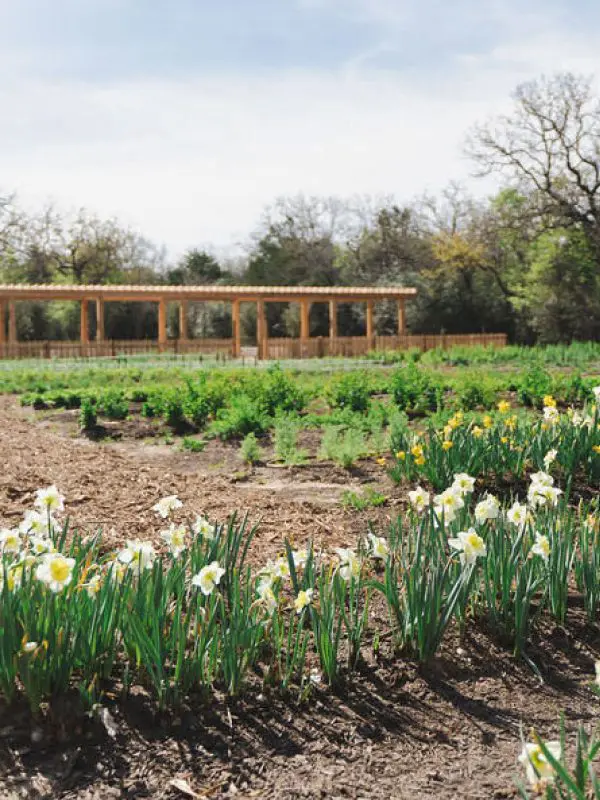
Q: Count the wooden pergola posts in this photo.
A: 12